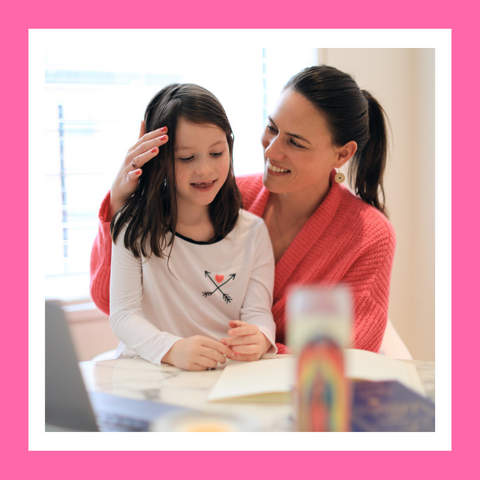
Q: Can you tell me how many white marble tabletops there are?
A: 1